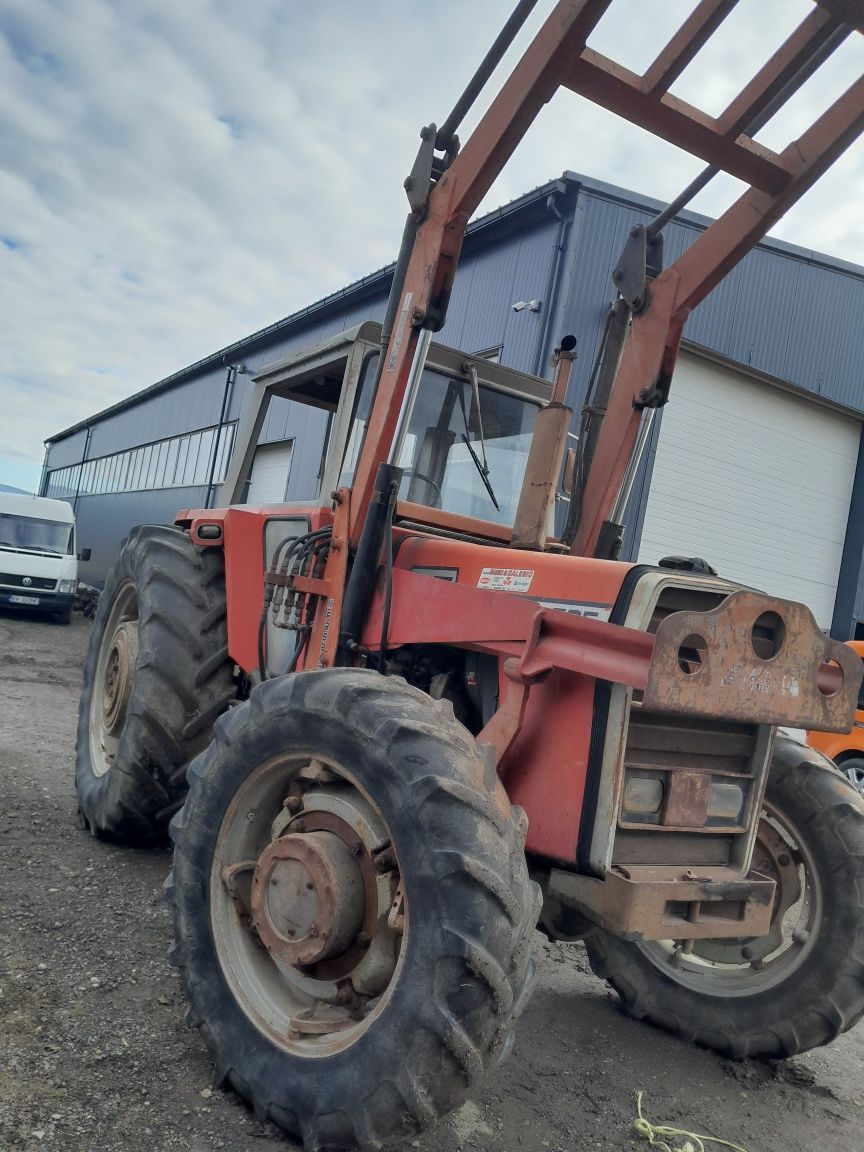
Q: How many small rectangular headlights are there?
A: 2